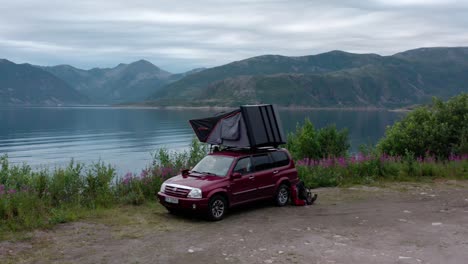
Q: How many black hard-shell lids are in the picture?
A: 1